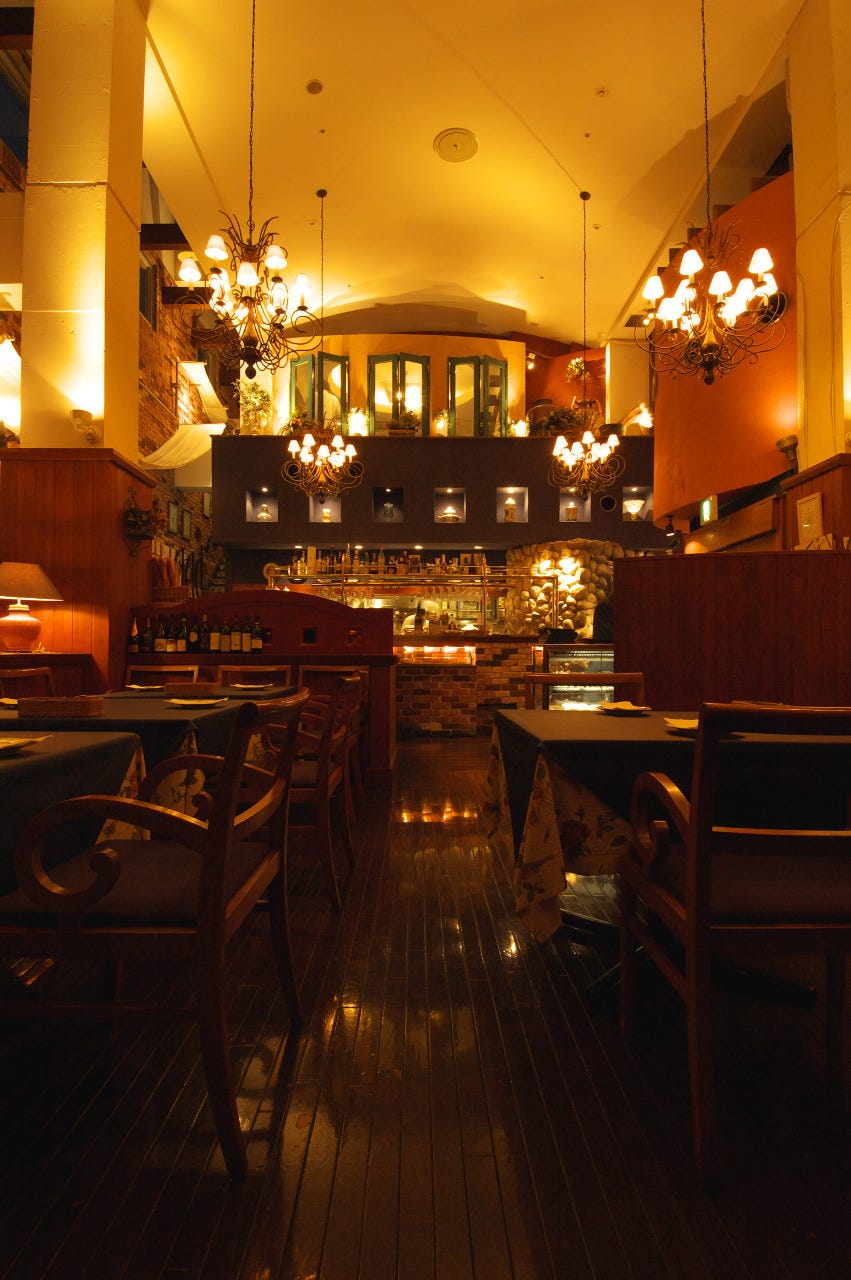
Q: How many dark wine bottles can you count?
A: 12